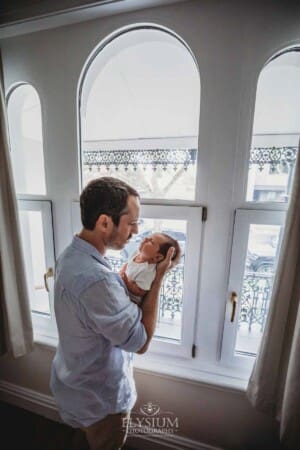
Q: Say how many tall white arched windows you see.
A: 3